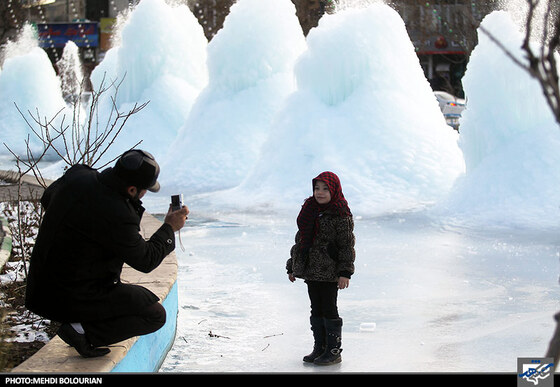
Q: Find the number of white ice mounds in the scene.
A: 5